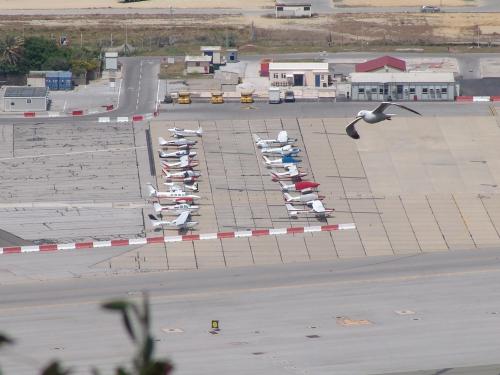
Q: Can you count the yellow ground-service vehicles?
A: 3